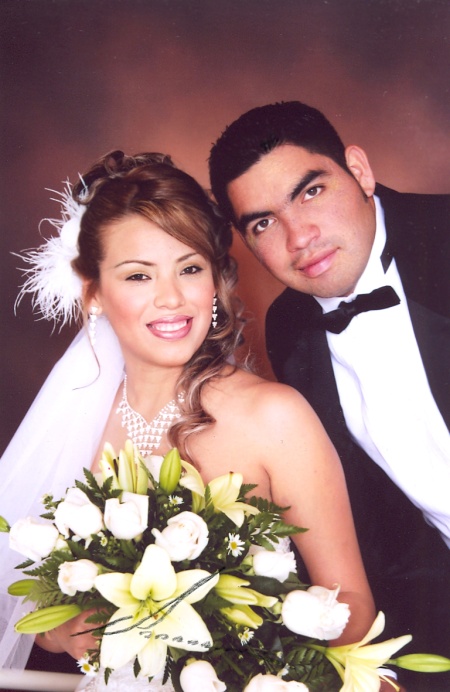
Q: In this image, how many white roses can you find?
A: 9